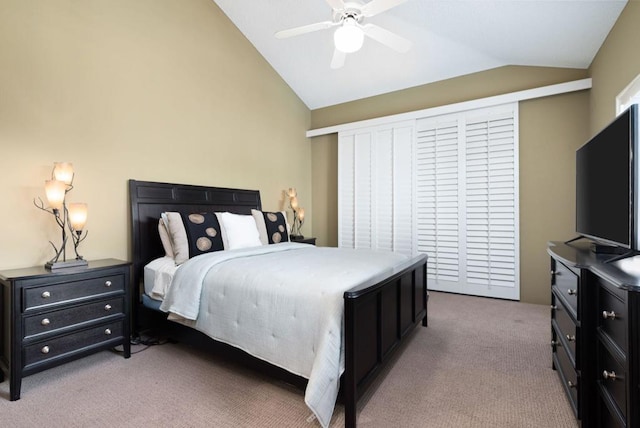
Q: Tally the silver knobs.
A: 14